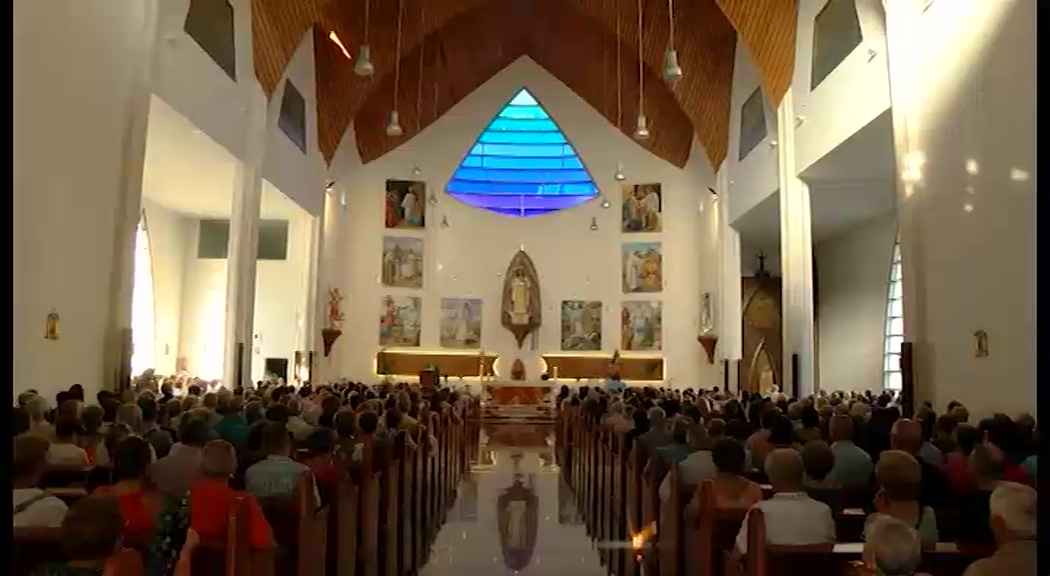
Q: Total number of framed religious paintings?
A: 8